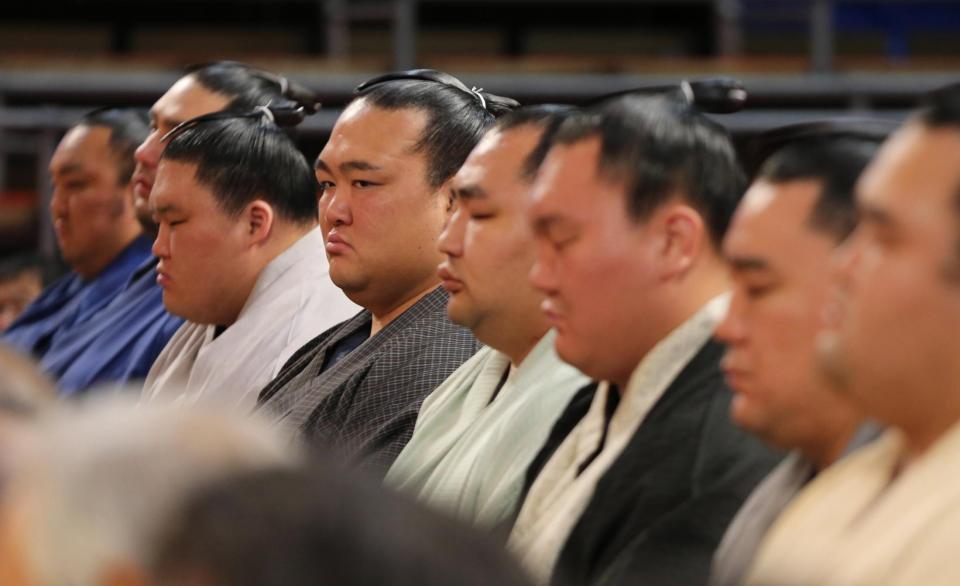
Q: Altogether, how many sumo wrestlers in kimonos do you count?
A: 8